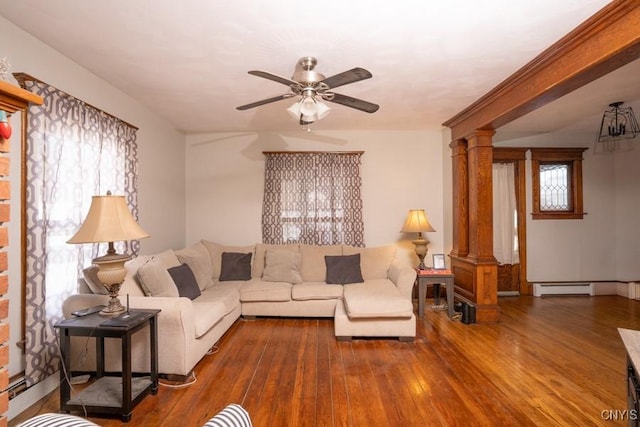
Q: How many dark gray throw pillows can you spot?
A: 3